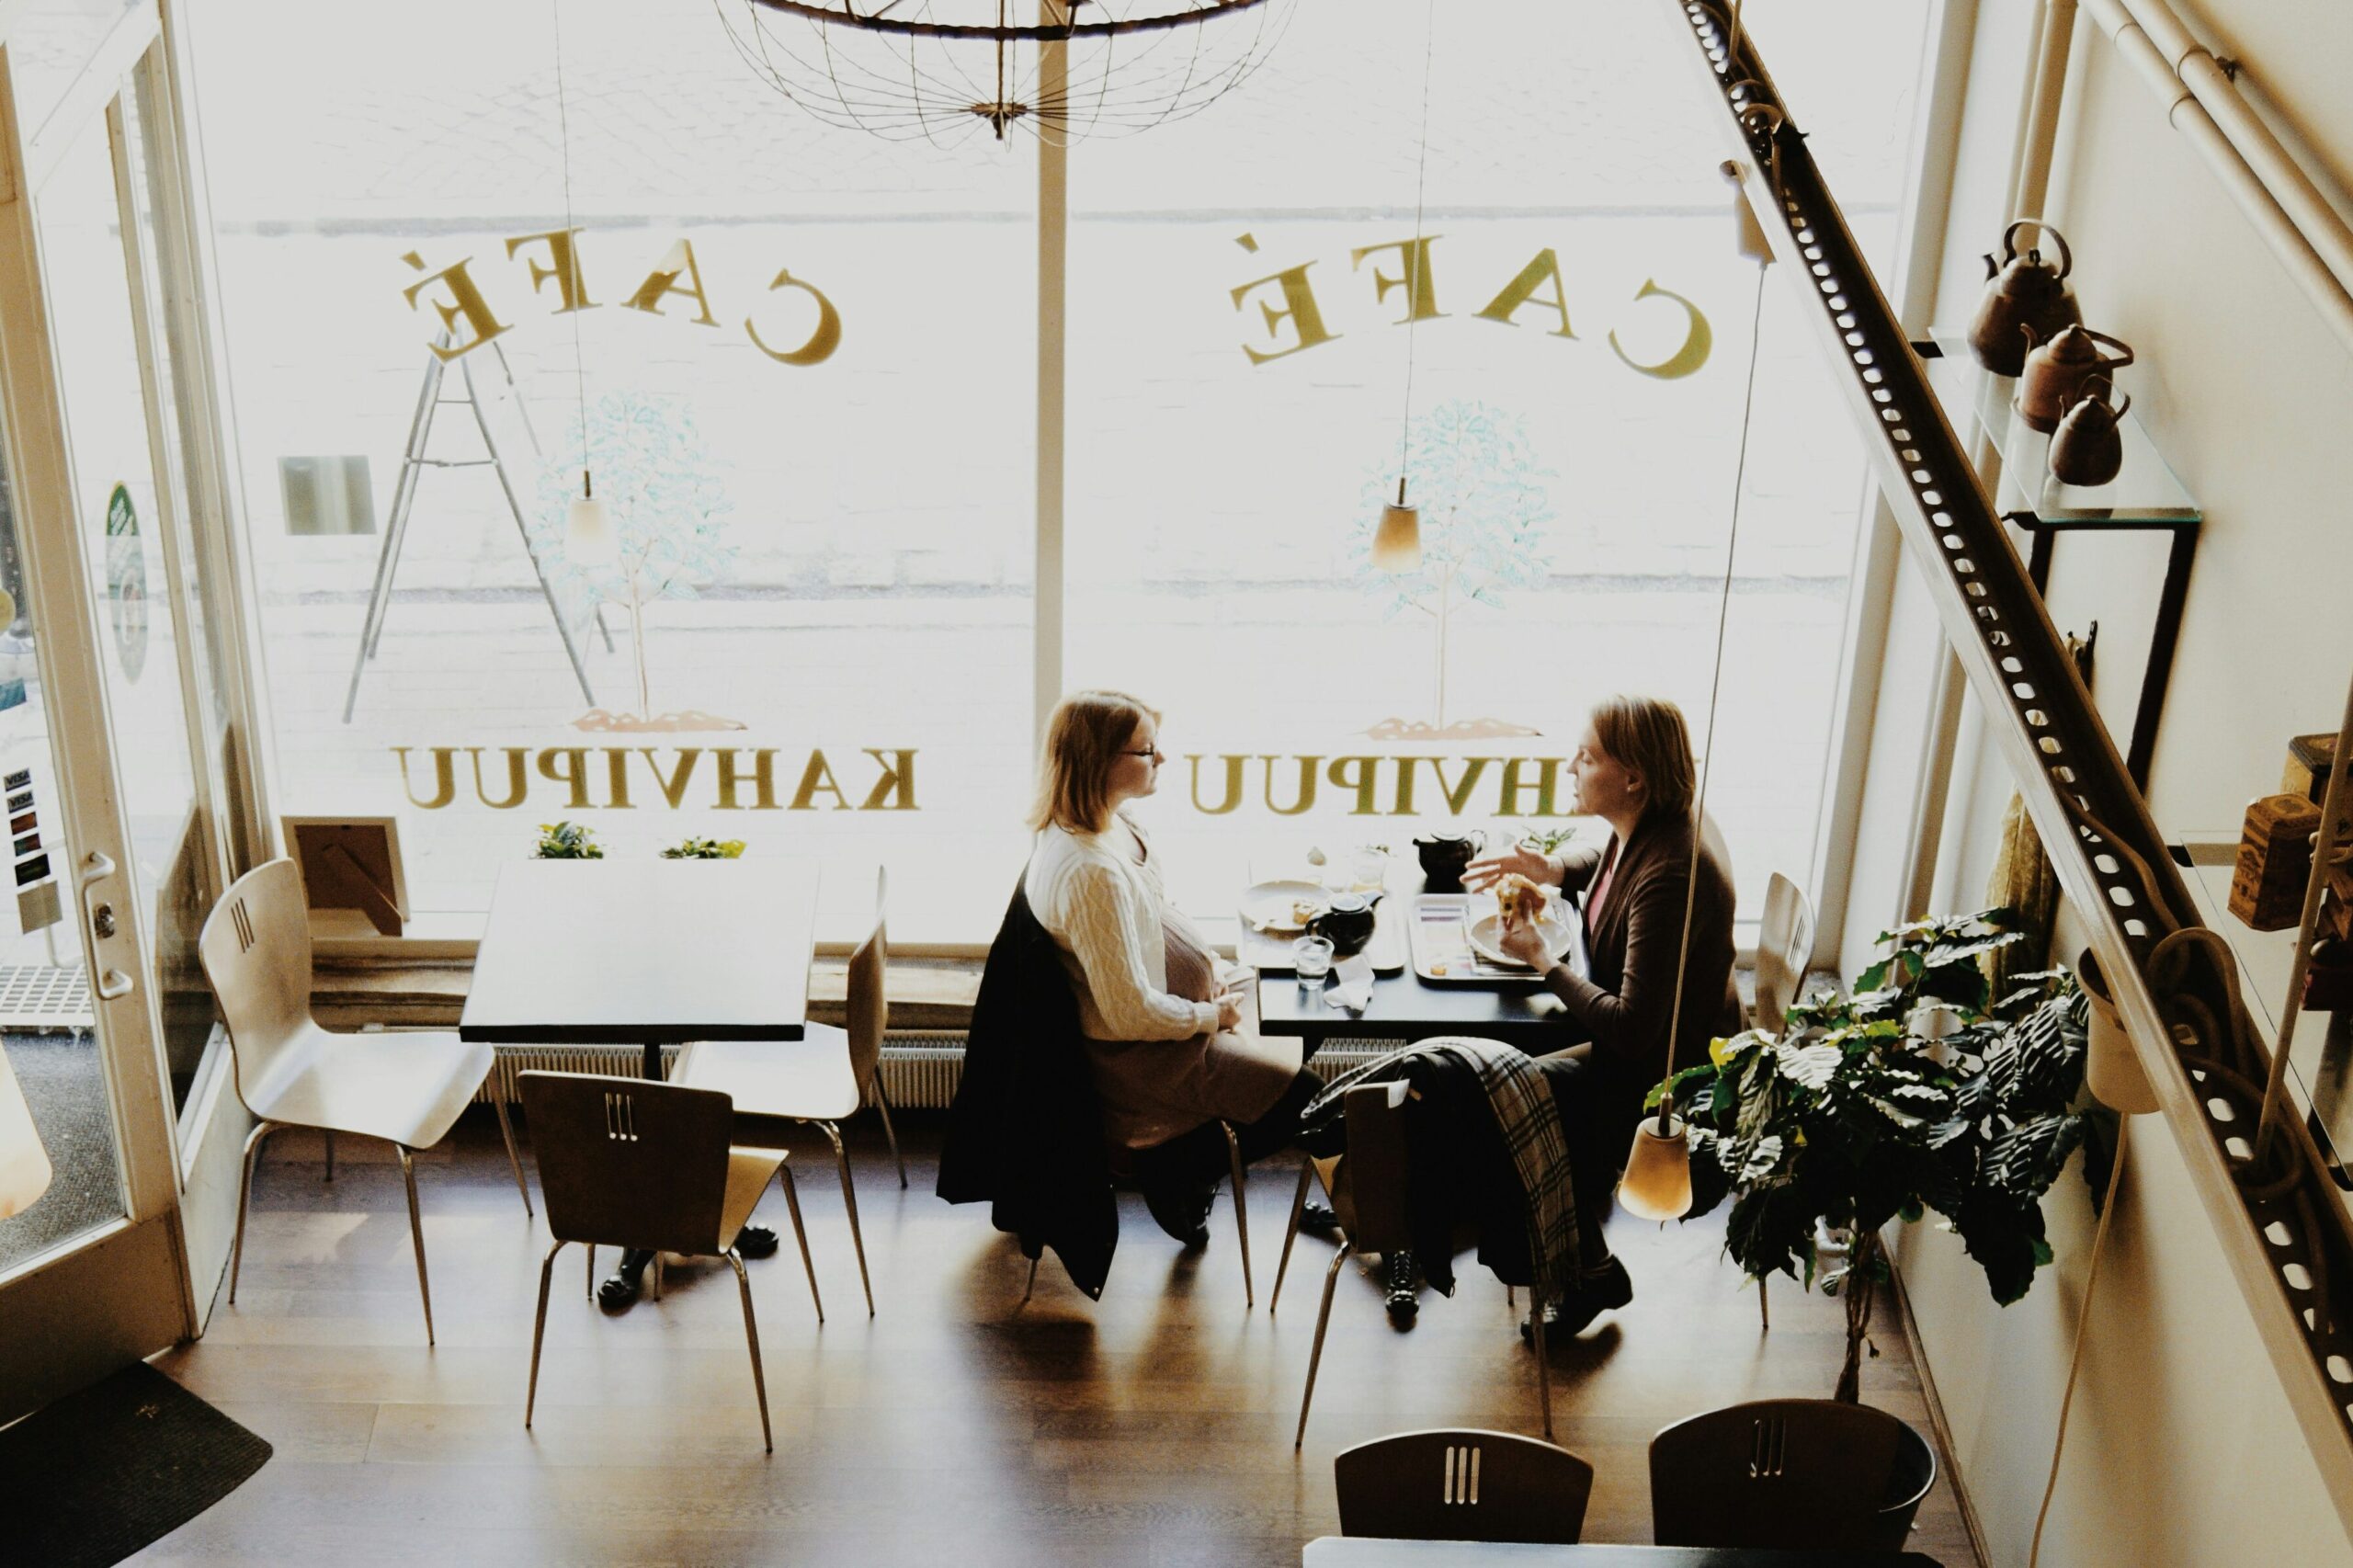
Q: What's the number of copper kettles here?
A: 3